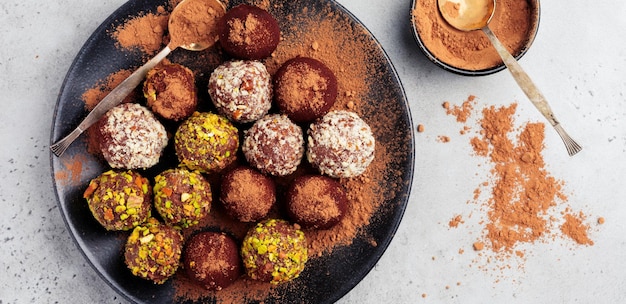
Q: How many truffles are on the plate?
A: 15